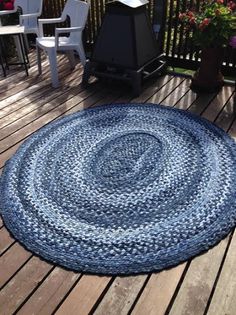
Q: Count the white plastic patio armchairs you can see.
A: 2